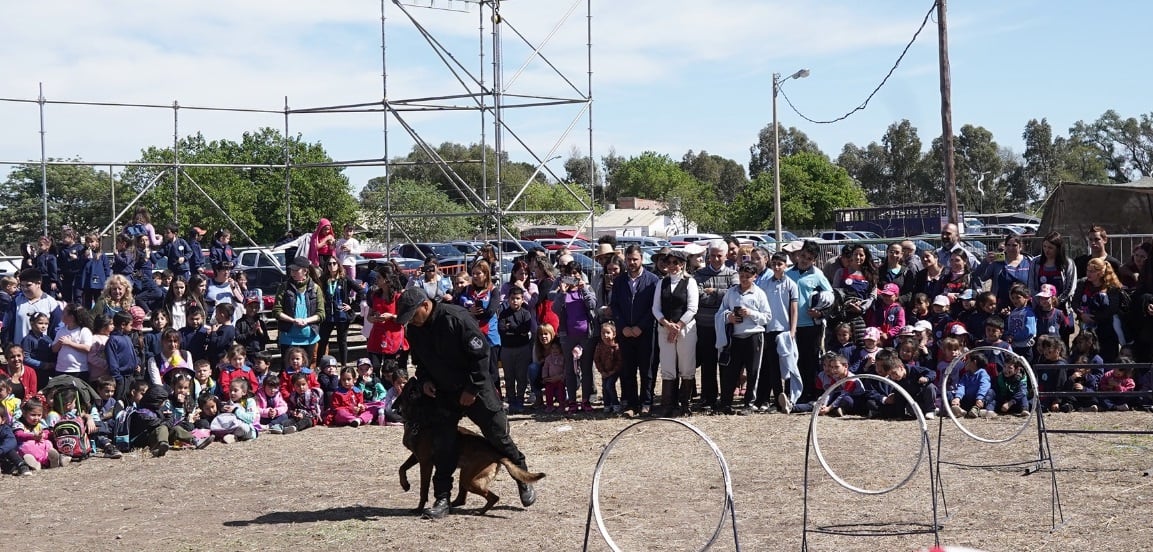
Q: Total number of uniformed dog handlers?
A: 1